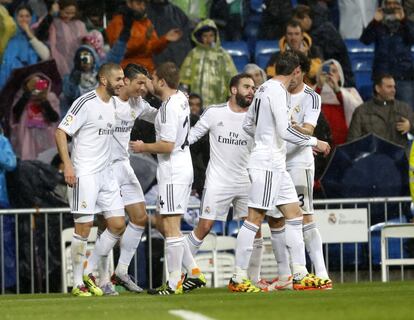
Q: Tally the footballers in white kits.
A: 6